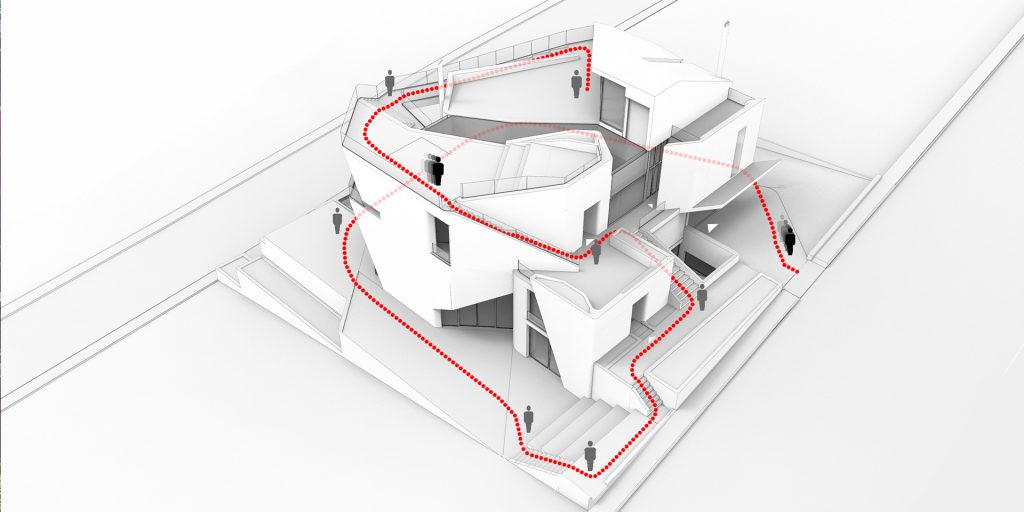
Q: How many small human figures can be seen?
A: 9